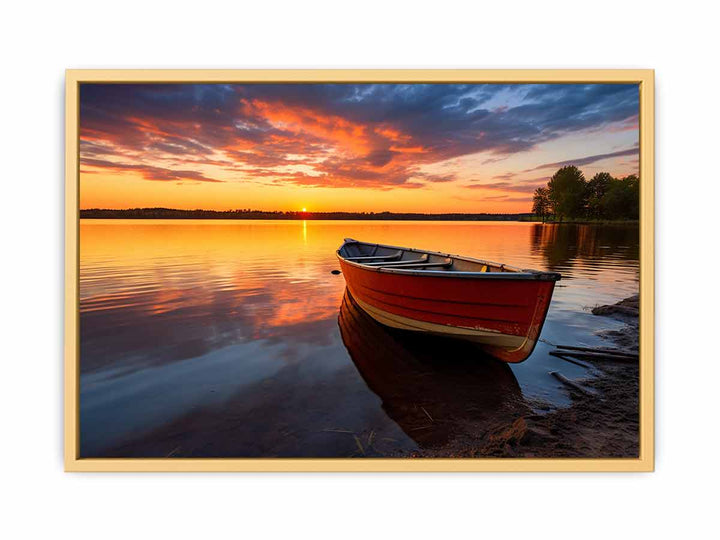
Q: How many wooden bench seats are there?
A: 3